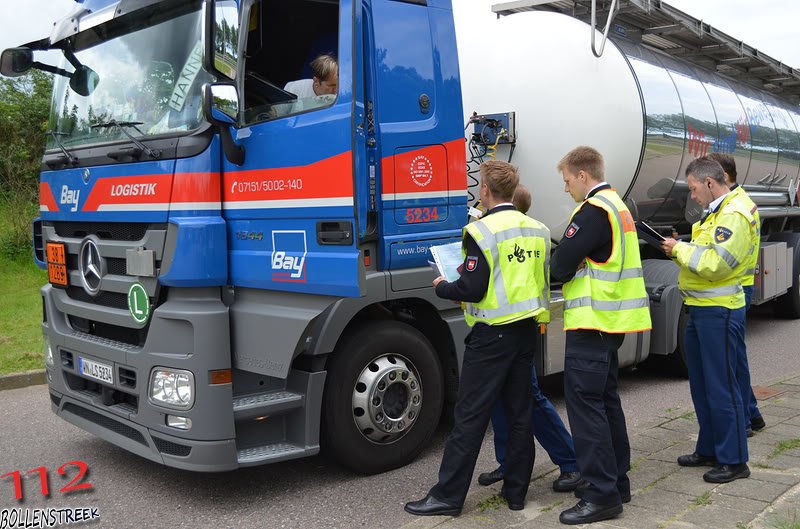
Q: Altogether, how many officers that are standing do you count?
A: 5